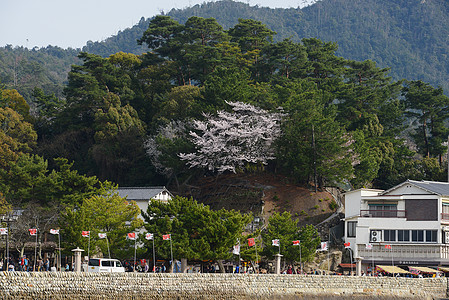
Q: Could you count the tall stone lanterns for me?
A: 3